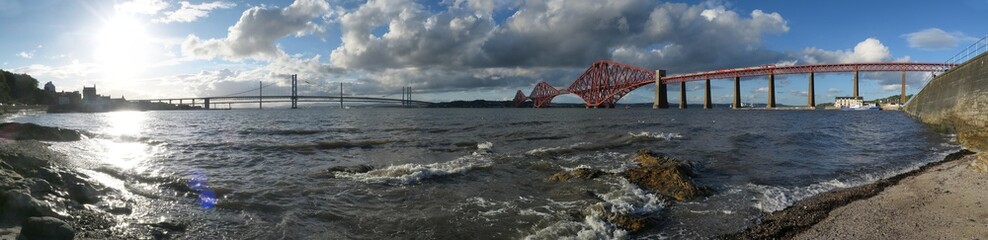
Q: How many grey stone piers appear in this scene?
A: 8